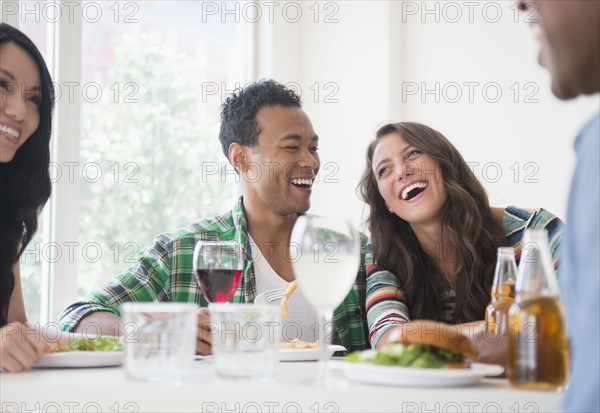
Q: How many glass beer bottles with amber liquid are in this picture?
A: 2